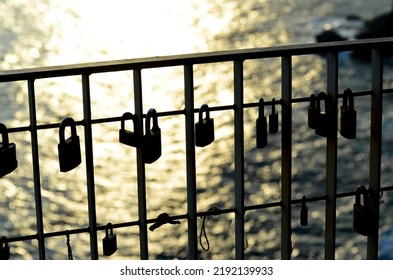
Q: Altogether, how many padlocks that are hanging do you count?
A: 14